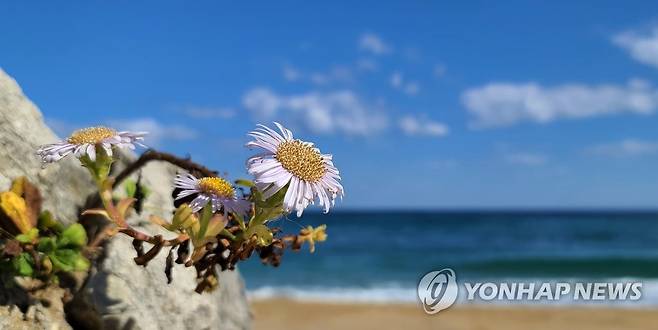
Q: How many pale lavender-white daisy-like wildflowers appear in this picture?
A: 3